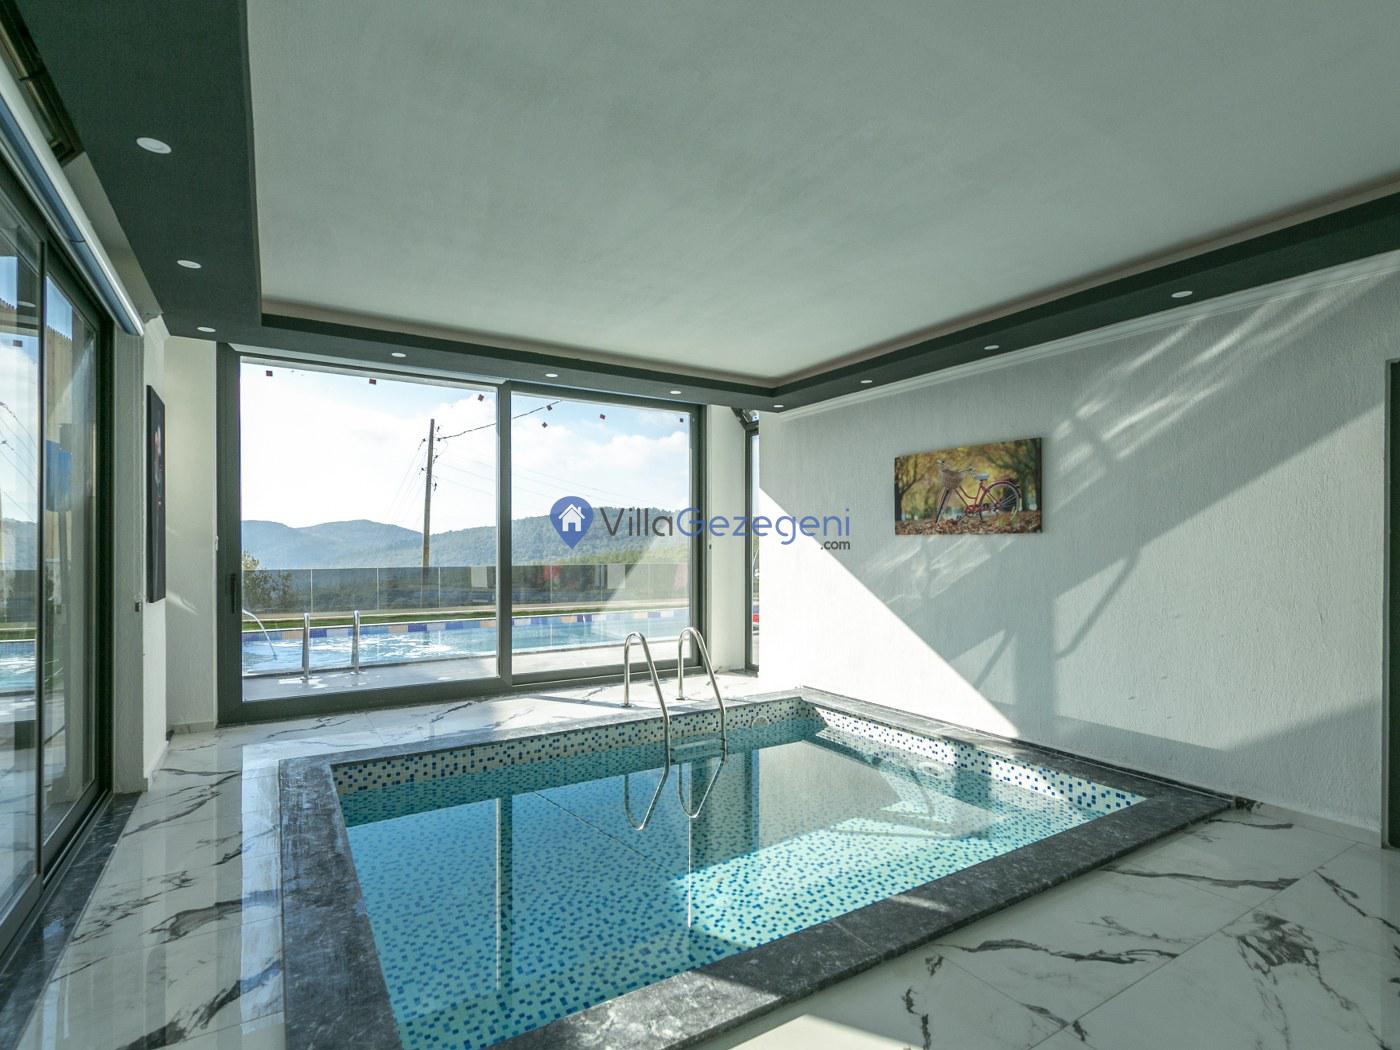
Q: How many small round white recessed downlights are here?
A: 10